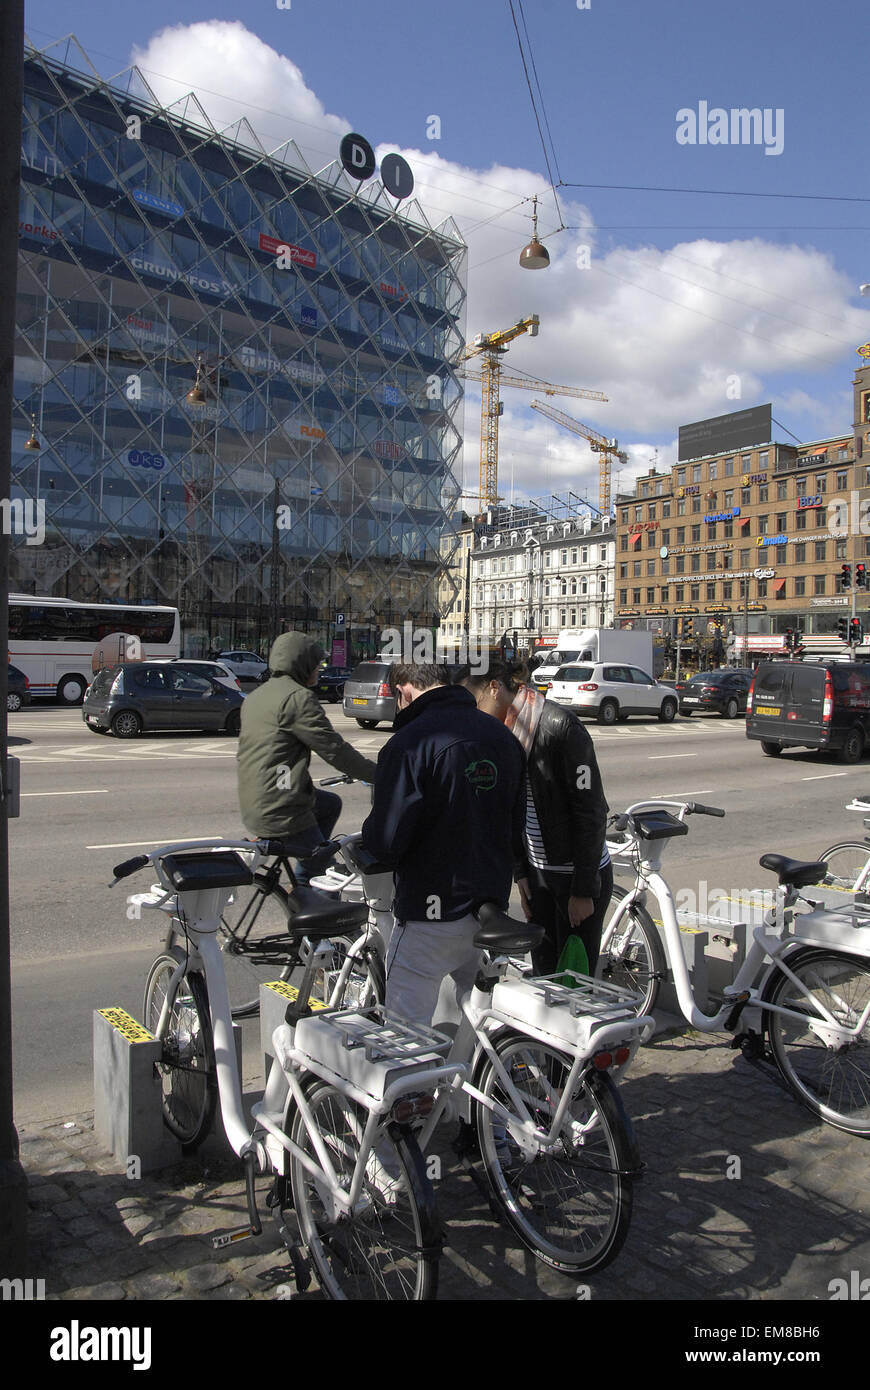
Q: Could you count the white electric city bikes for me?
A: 4